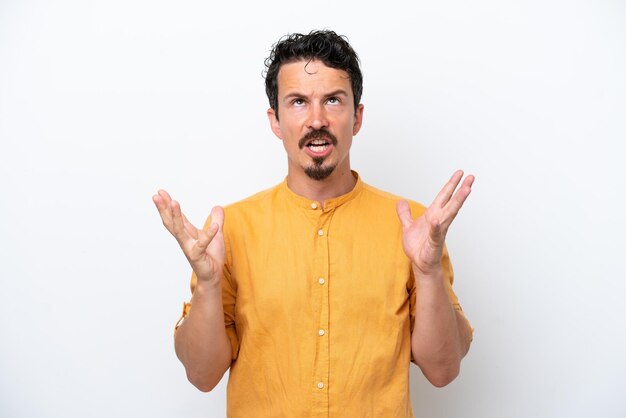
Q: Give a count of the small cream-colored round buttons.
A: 5